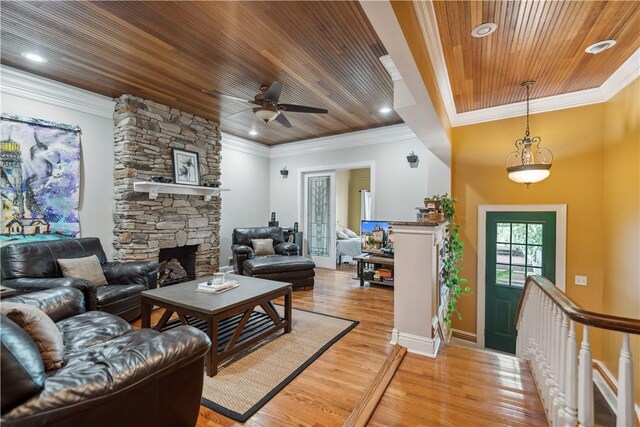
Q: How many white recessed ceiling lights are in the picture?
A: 5